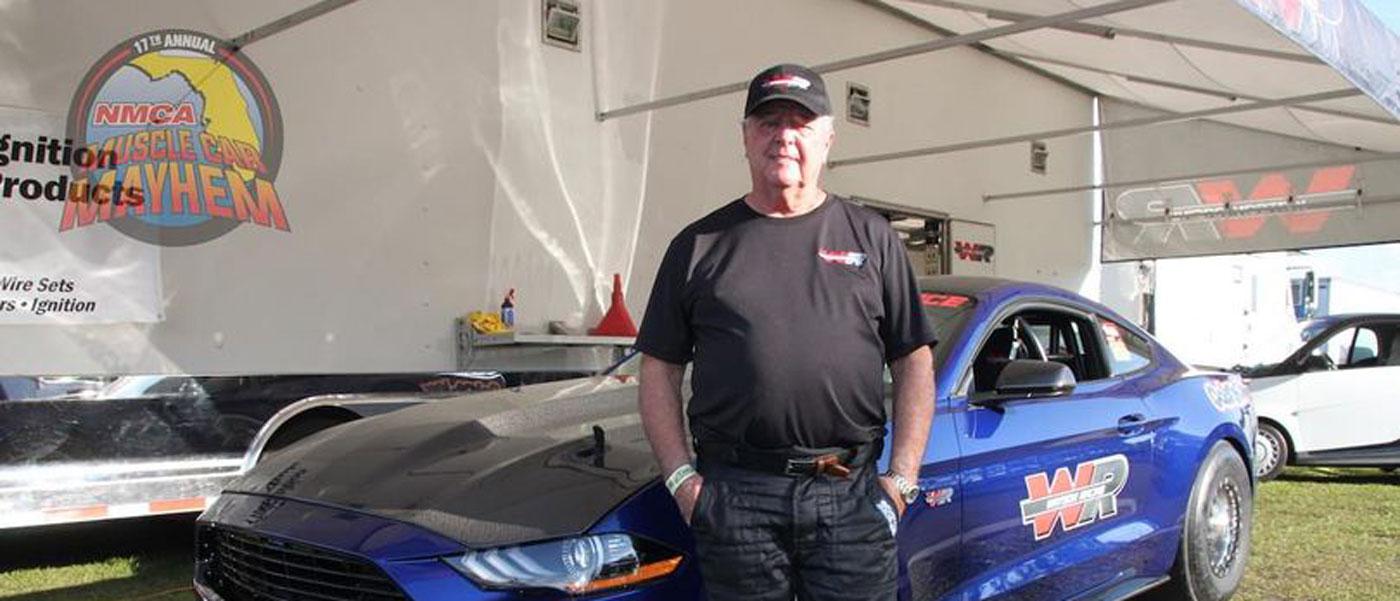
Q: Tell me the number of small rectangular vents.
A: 3